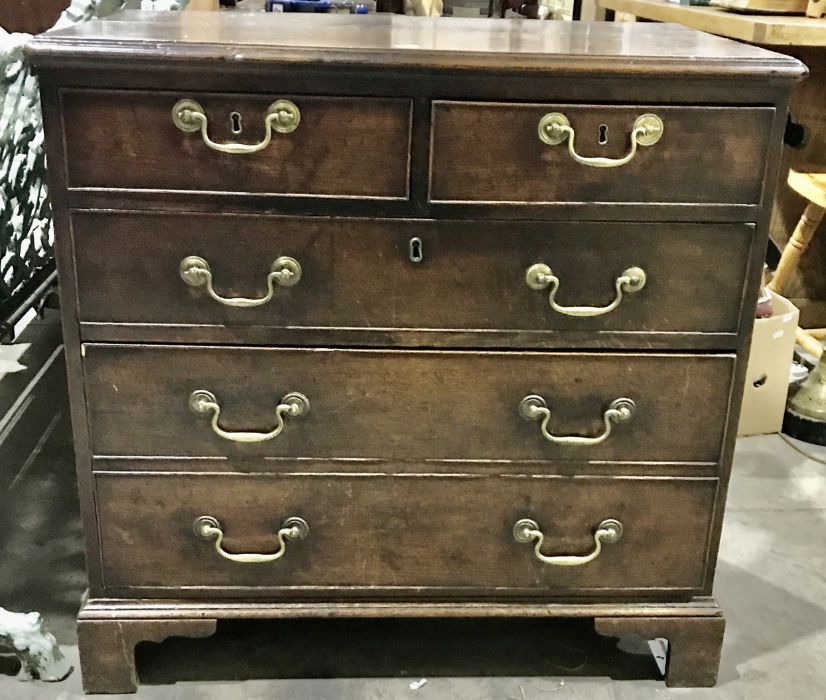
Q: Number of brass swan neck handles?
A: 8